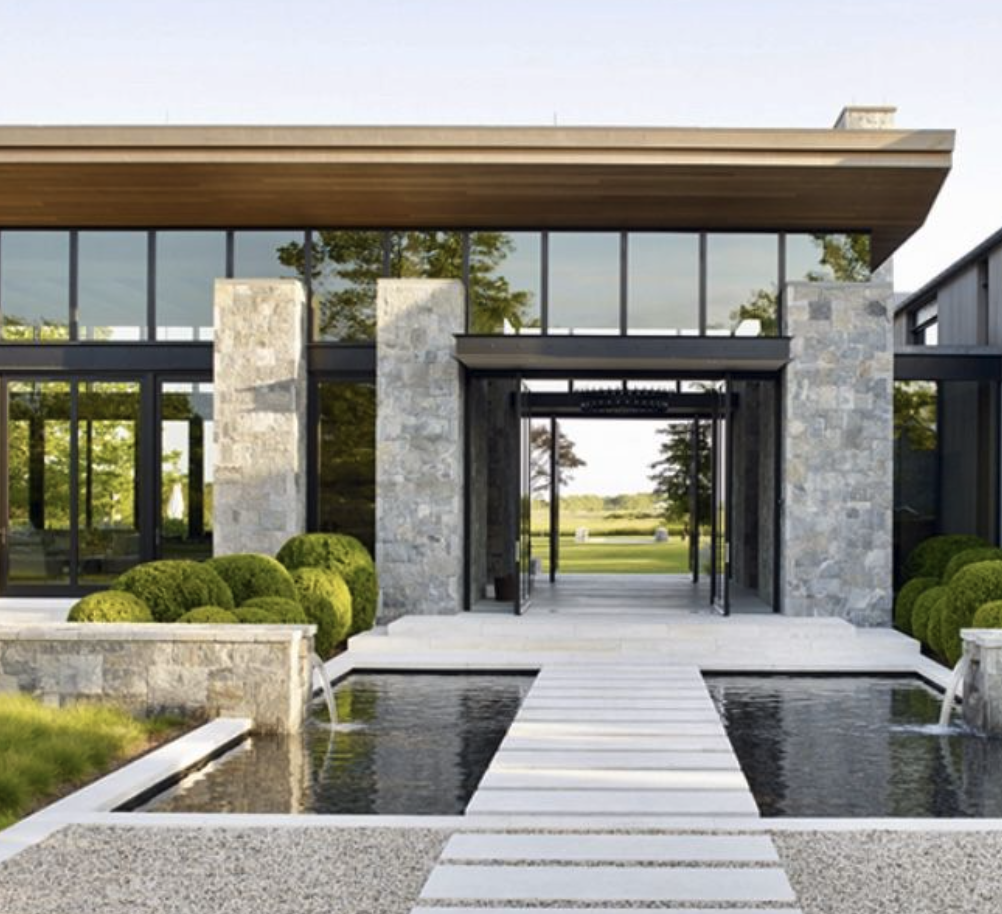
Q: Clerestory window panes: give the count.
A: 11